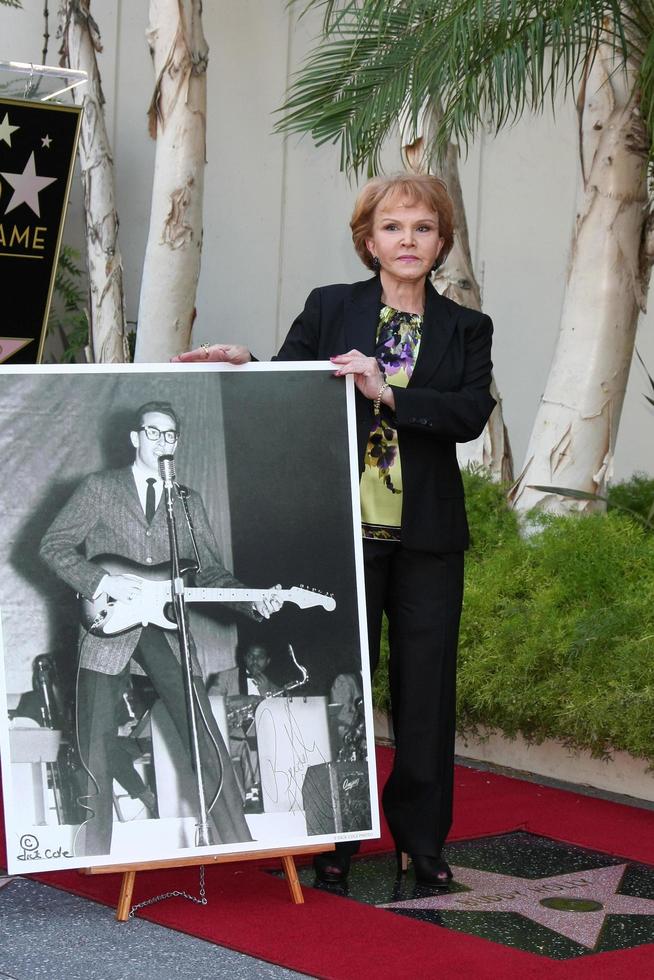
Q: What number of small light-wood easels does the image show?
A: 1